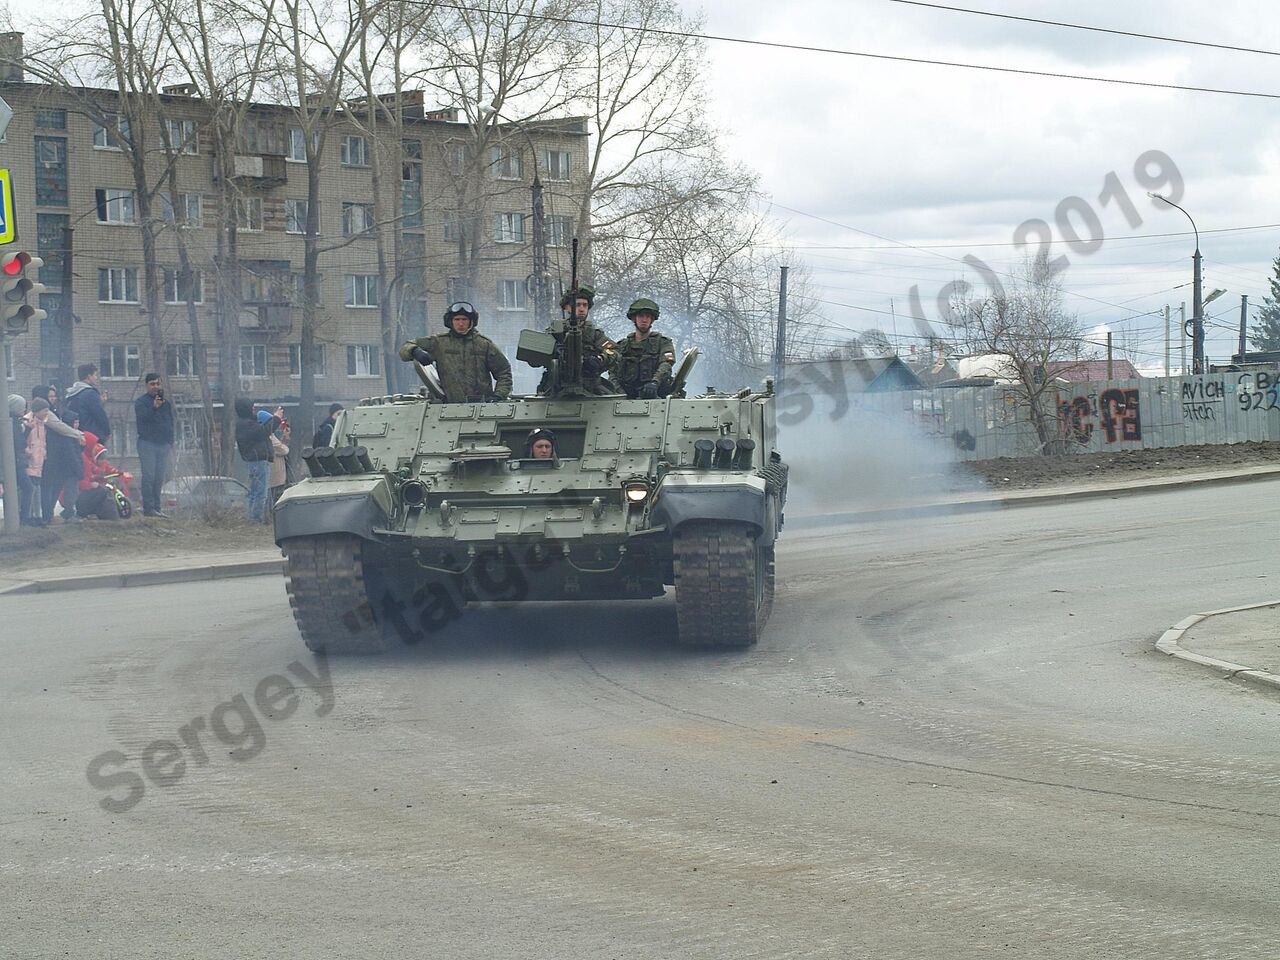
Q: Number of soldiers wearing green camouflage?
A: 3